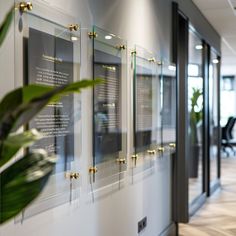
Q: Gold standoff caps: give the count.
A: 14